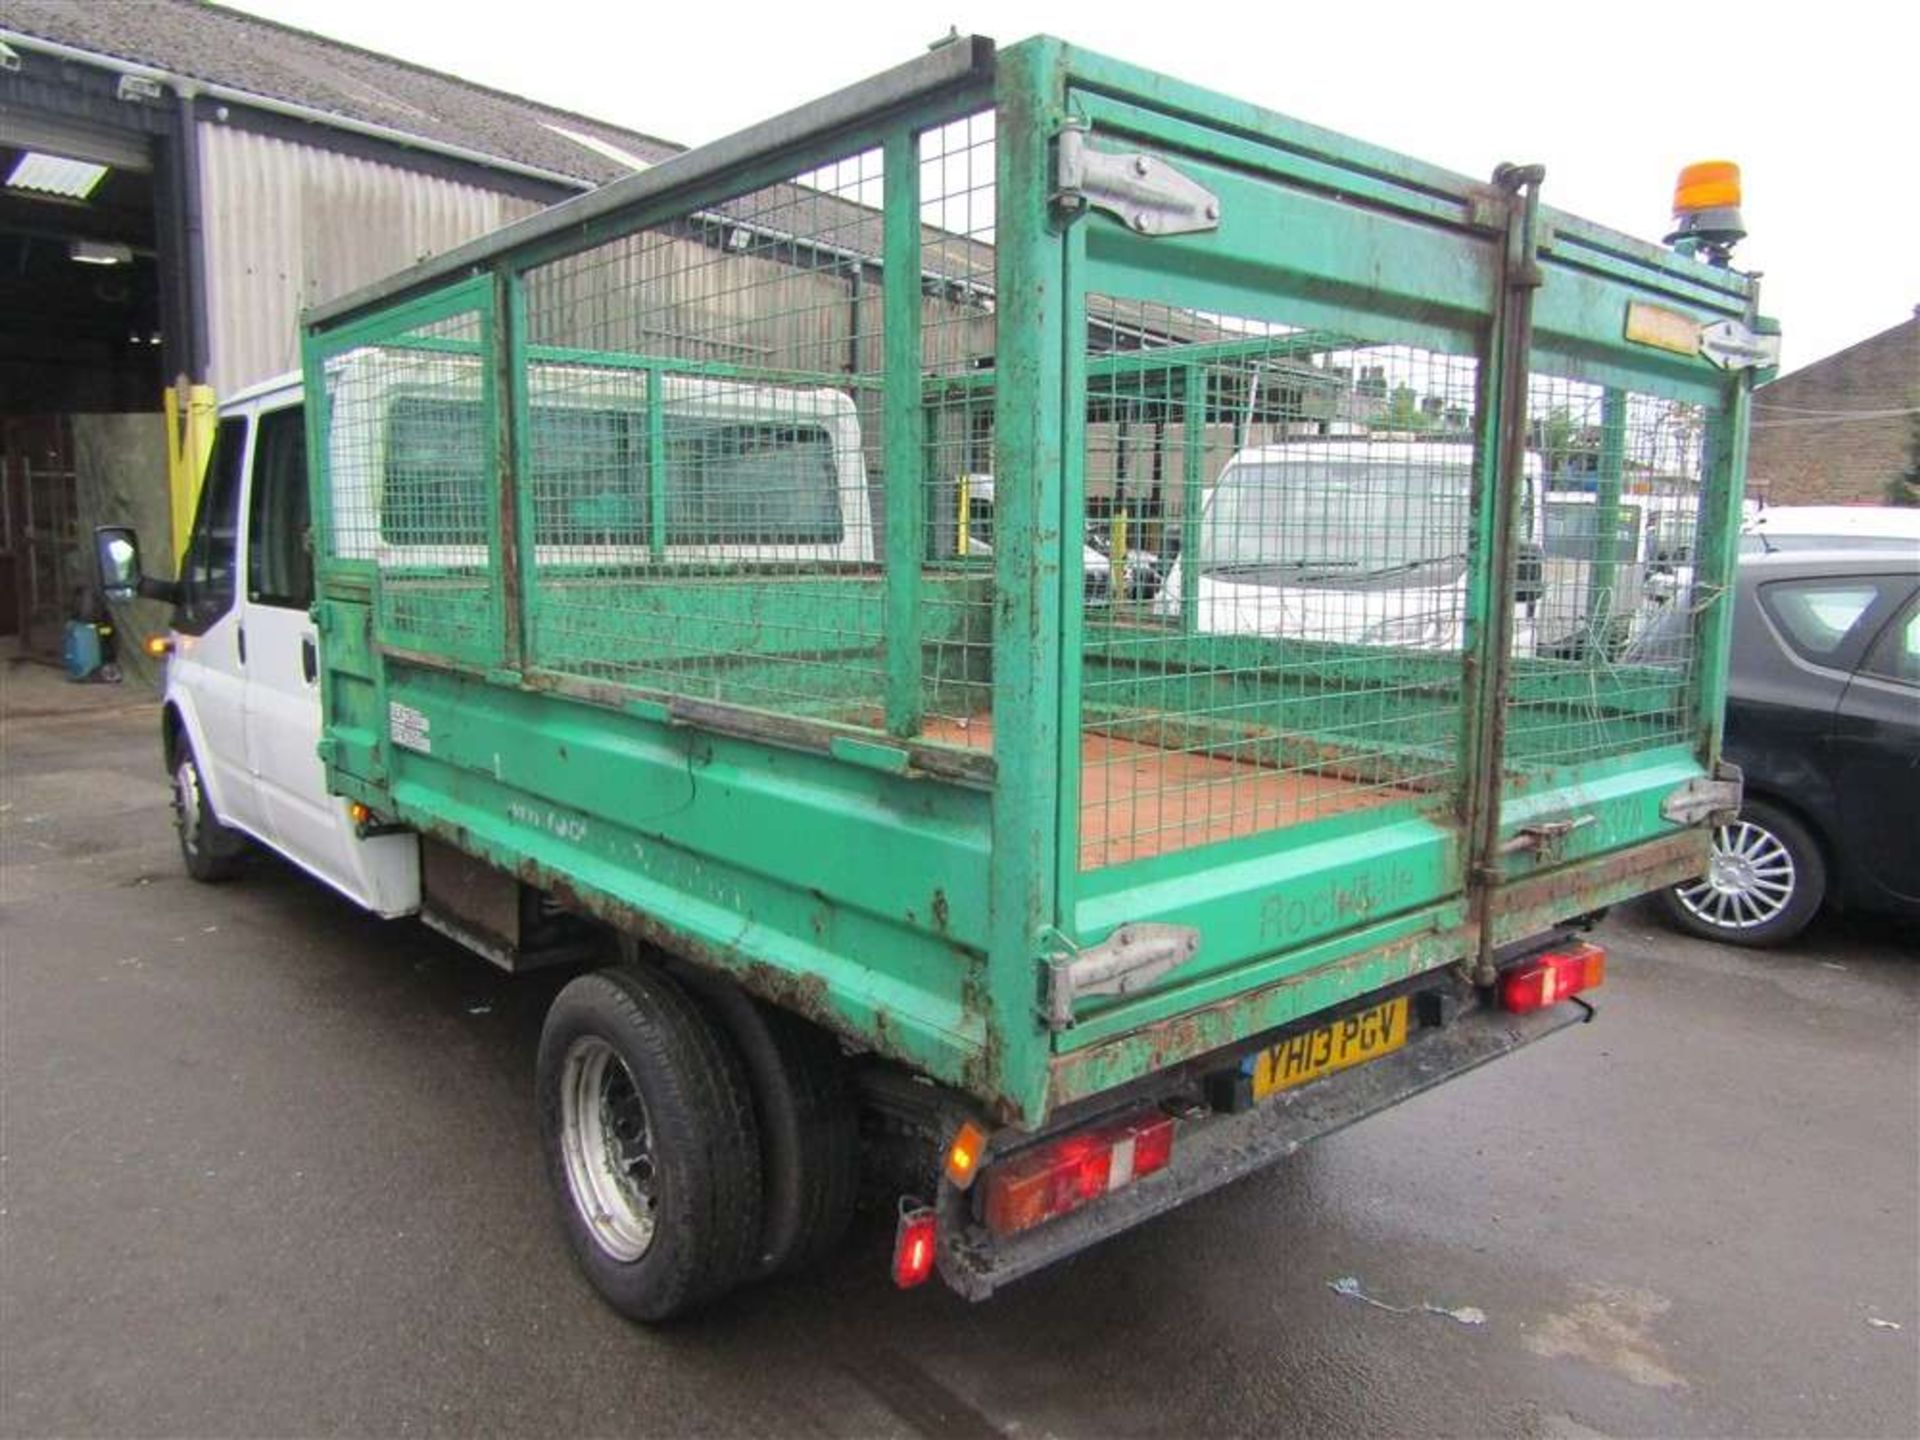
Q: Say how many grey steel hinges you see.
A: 4